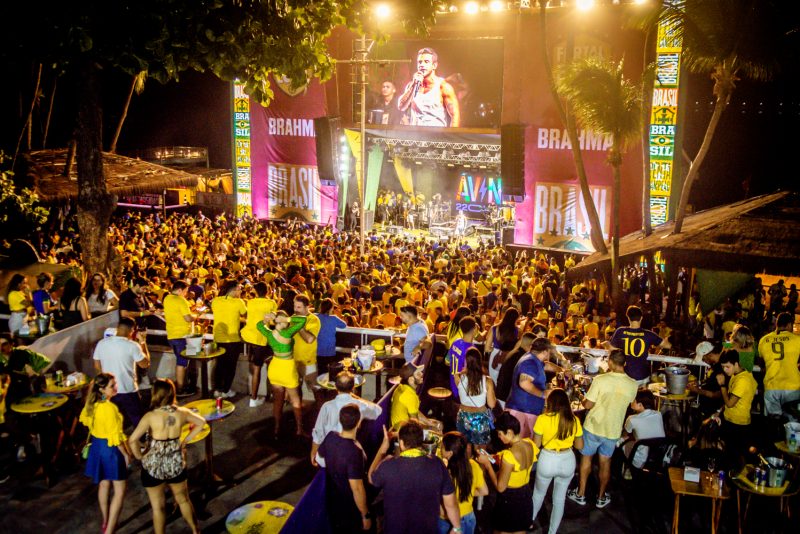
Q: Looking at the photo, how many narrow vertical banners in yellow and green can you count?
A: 2